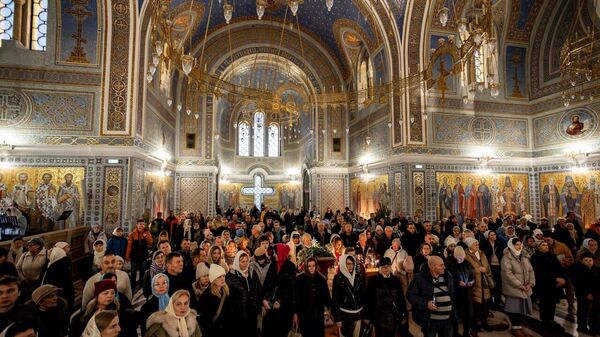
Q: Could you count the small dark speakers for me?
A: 2